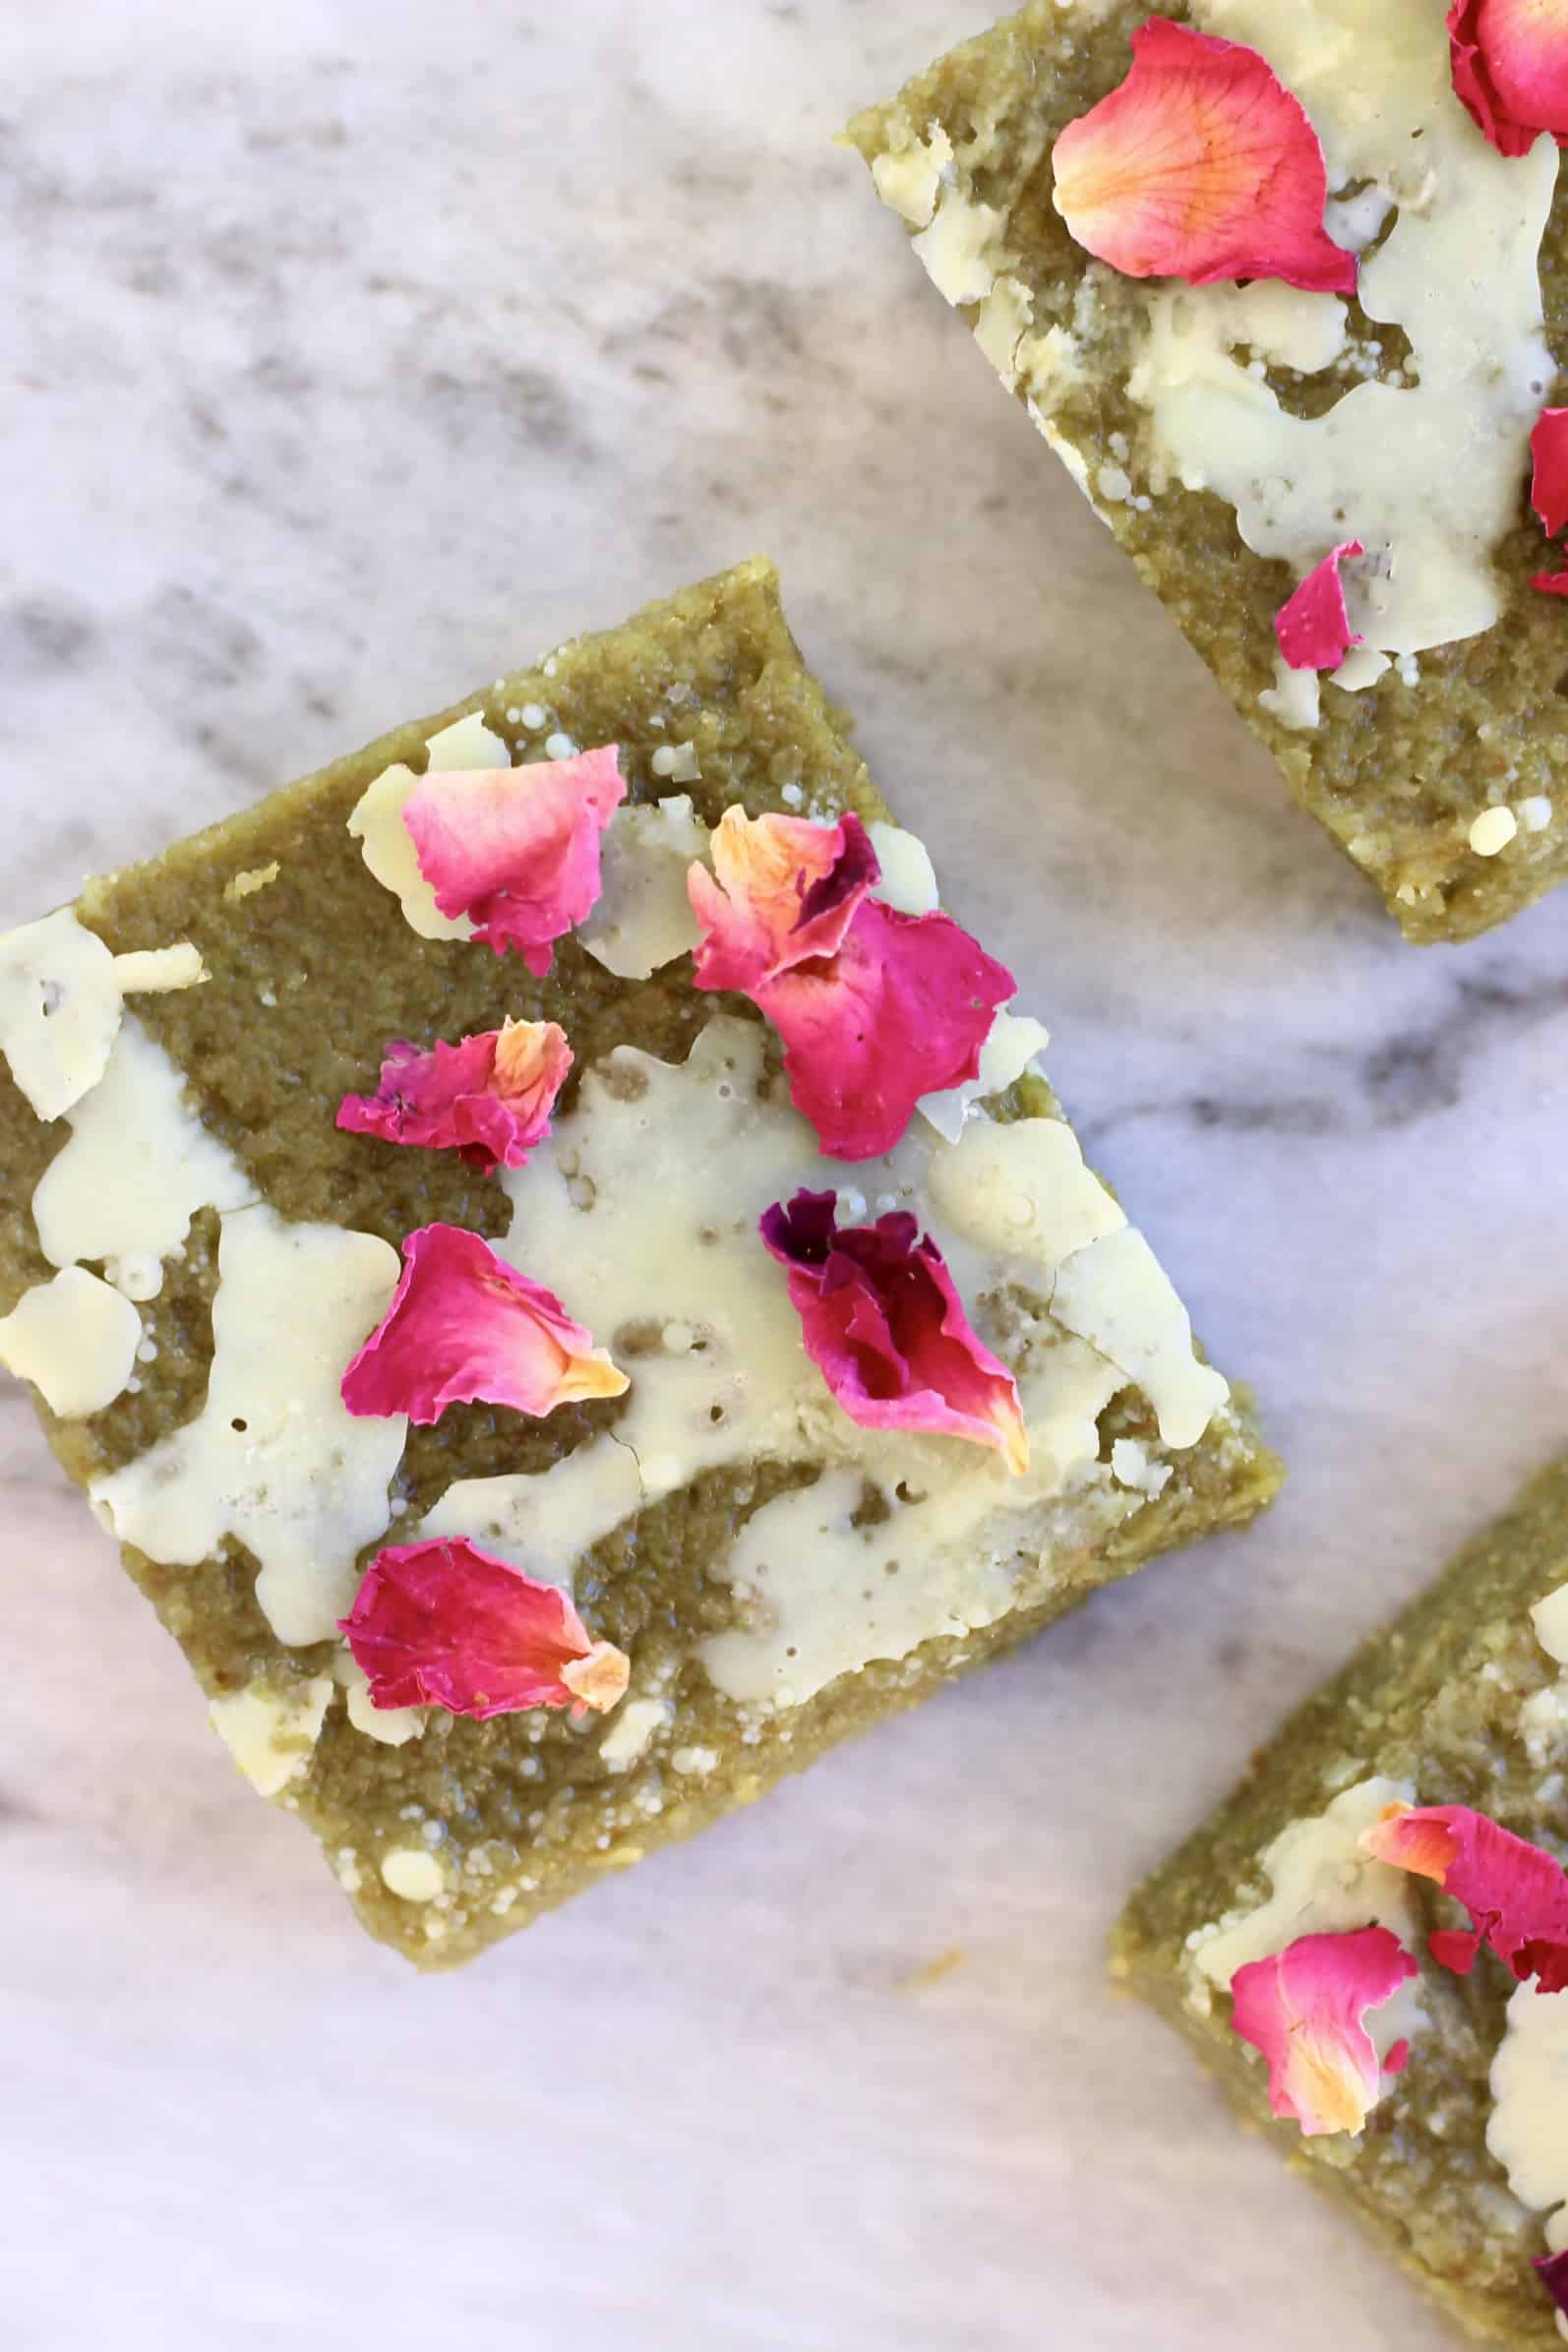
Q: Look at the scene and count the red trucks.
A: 0